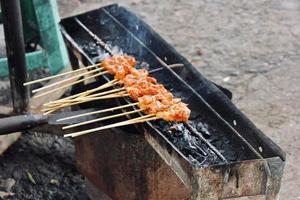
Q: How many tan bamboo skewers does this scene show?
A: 12